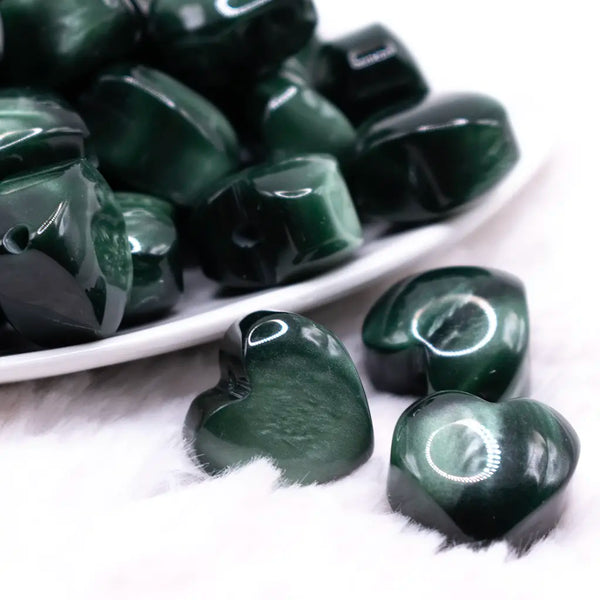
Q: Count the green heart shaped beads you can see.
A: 3